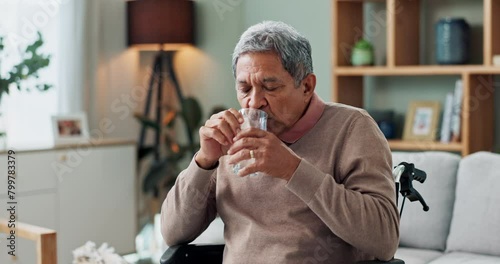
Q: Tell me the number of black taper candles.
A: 0